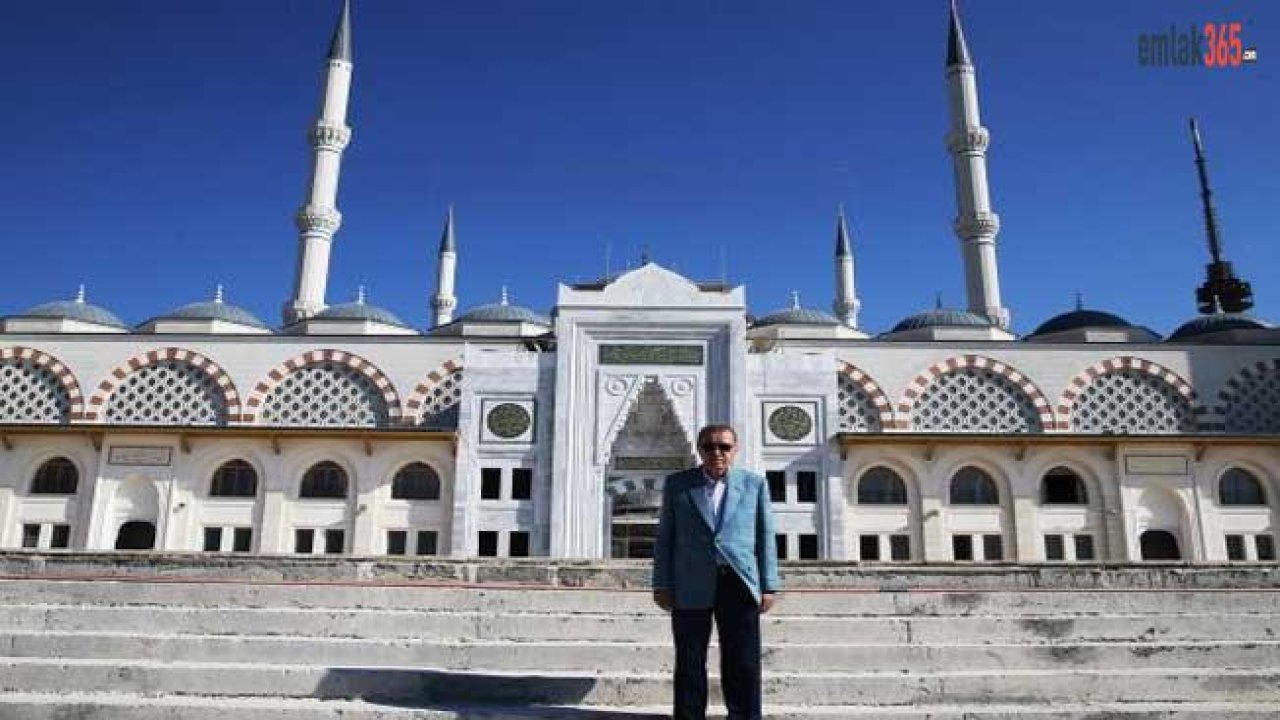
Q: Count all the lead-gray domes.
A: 8